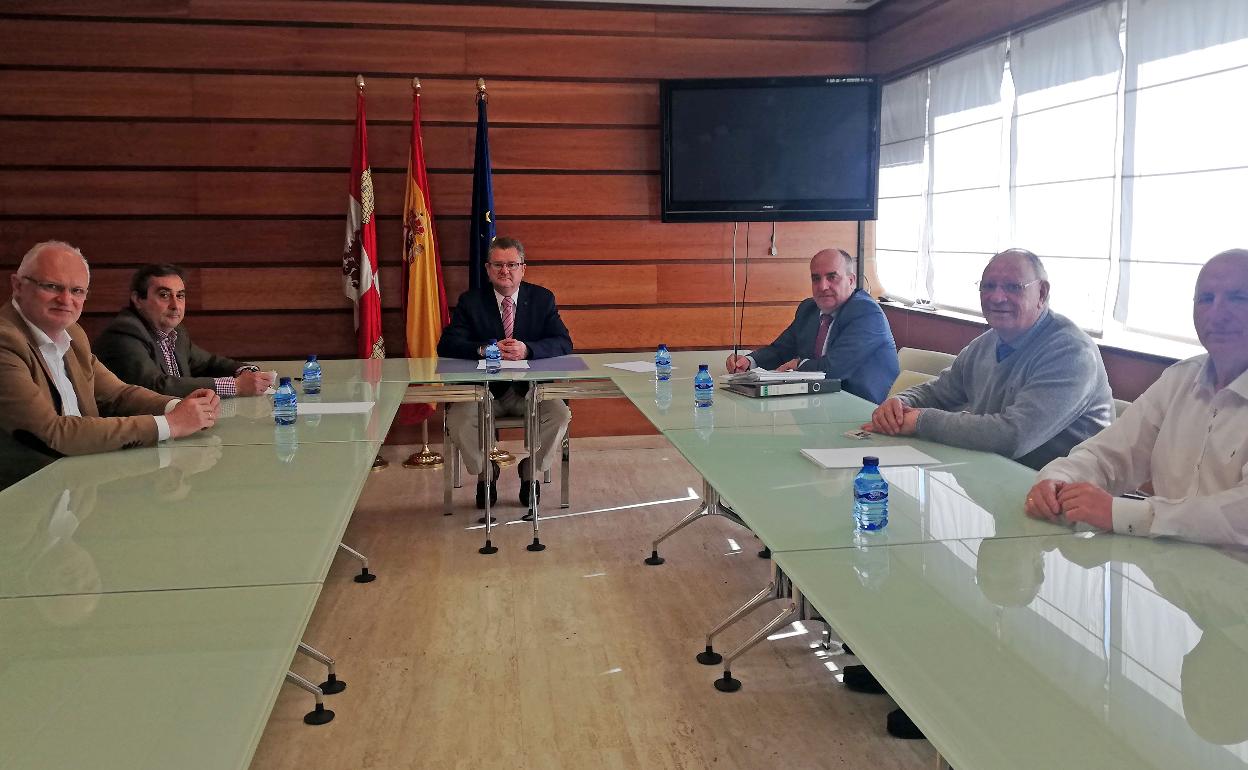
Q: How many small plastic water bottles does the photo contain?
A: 6